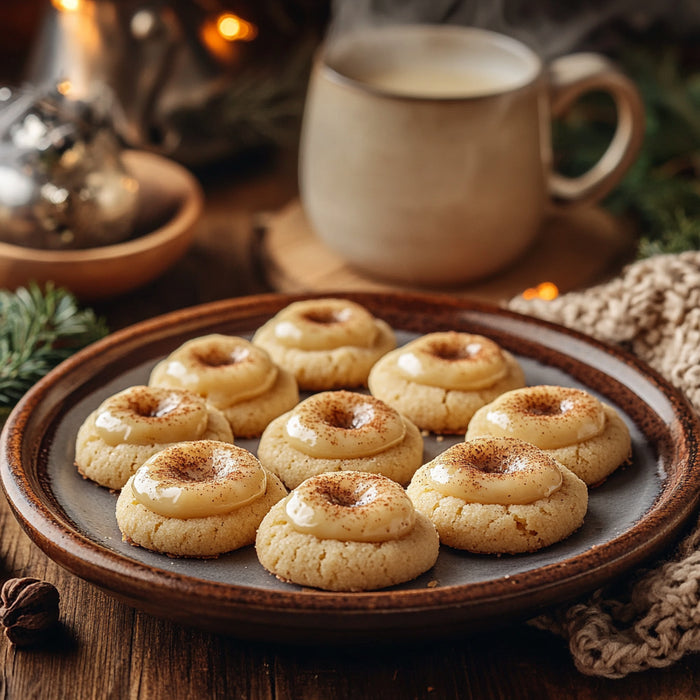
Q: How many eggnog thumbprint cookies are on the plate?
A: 9